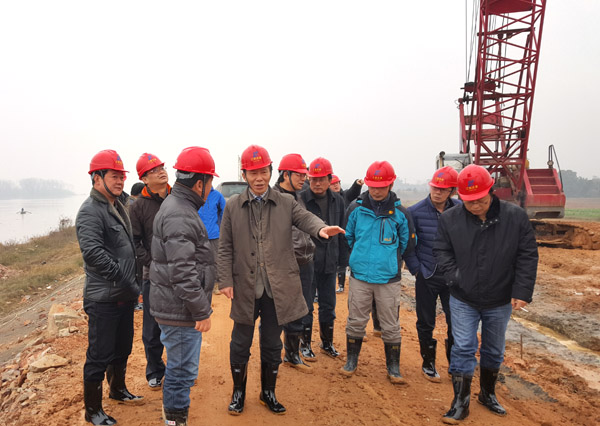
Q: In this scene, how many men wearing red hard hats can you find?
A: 10